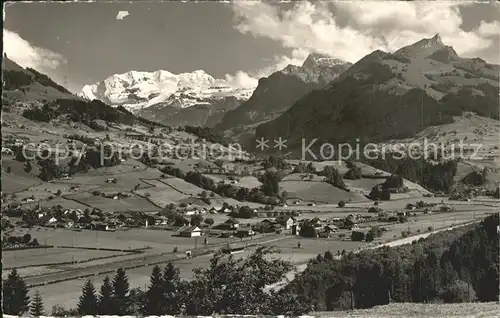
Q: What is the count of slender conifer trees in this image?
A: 7